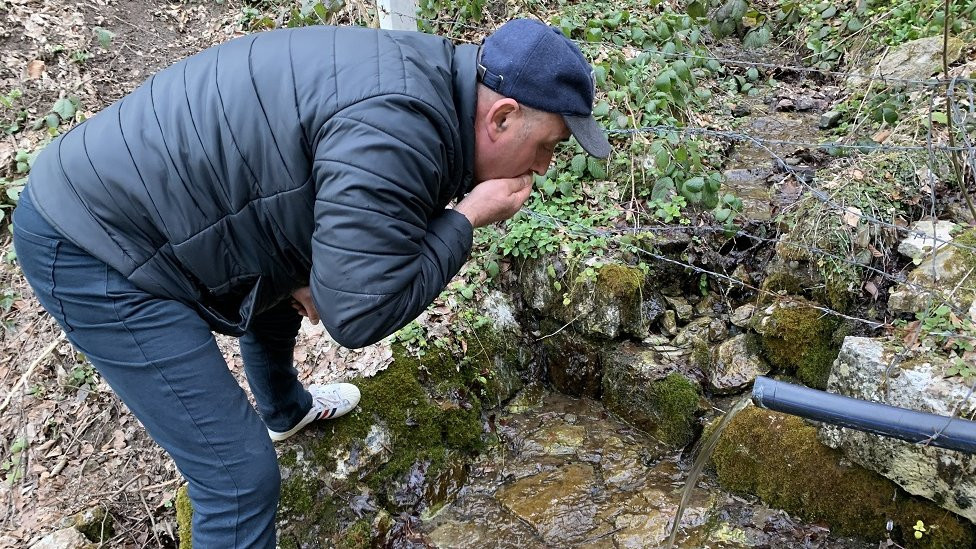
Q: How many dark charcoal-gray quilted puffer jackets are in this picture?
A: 1